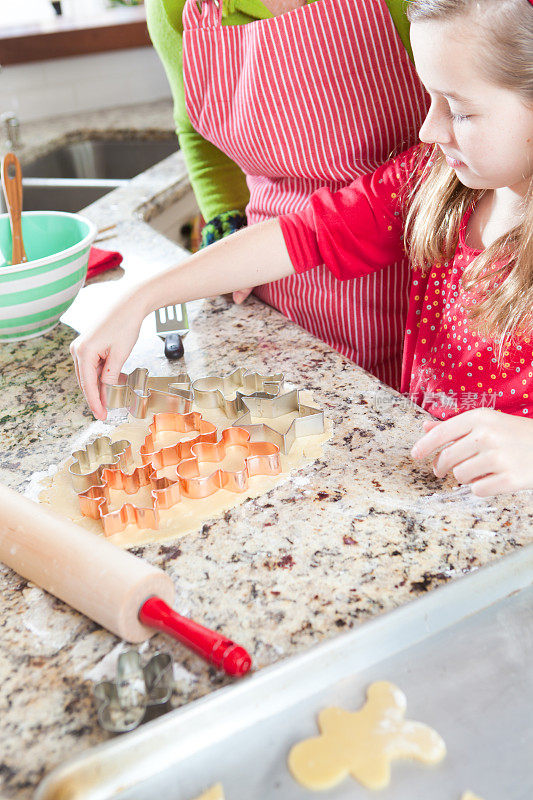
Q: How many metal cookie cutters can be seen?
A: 8